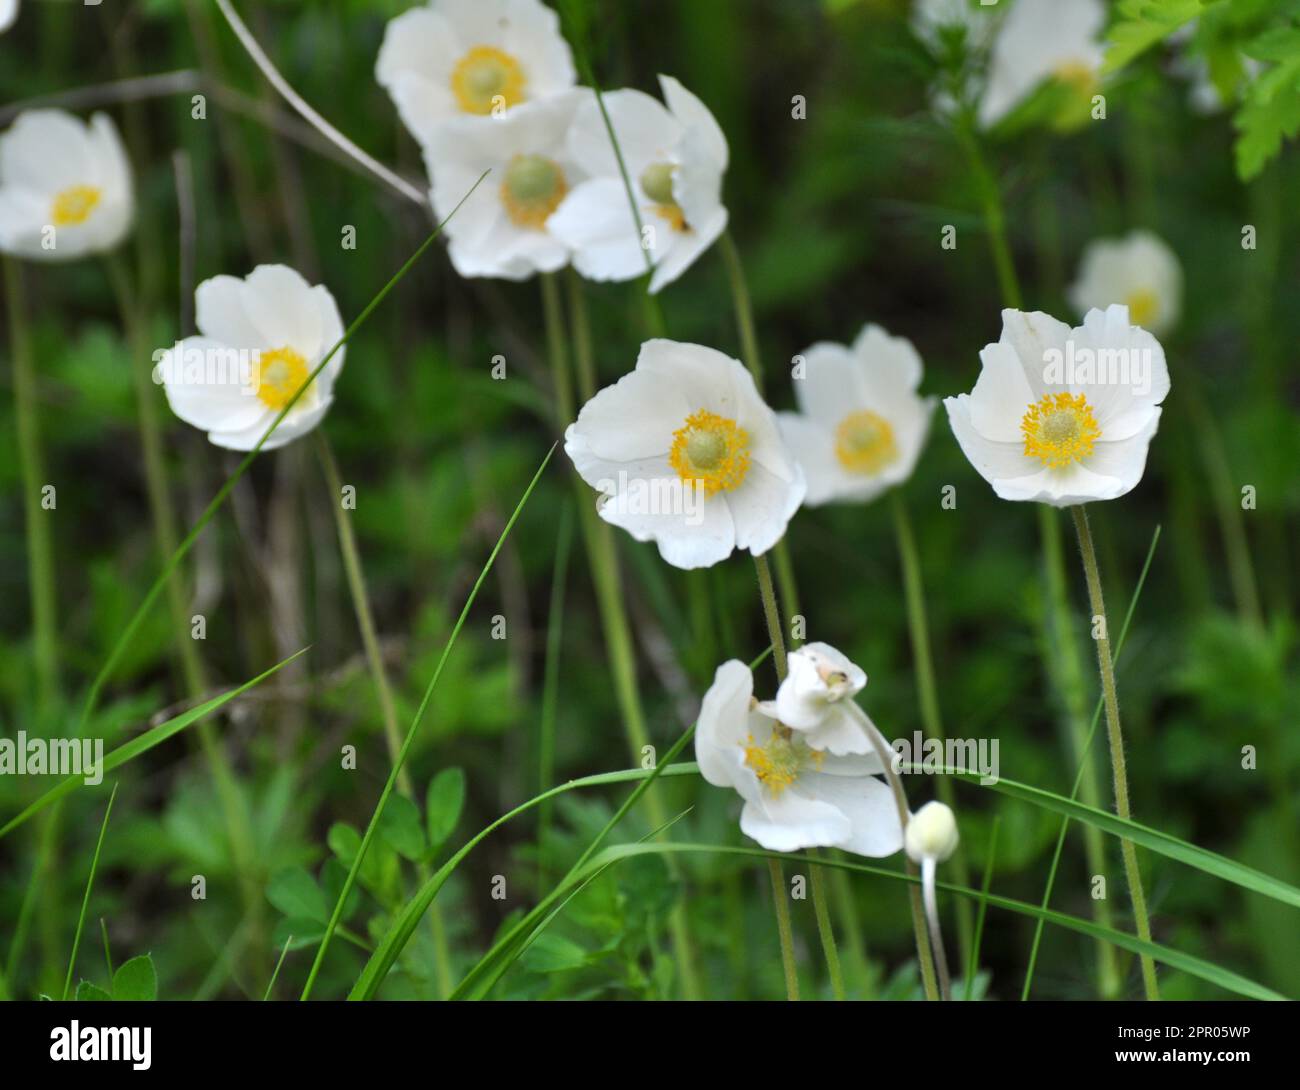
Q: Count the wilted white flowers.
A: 1